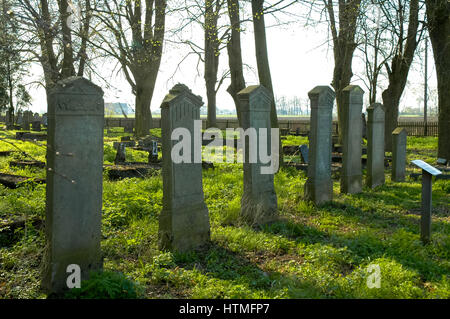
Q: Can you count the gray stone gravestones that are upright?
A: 7